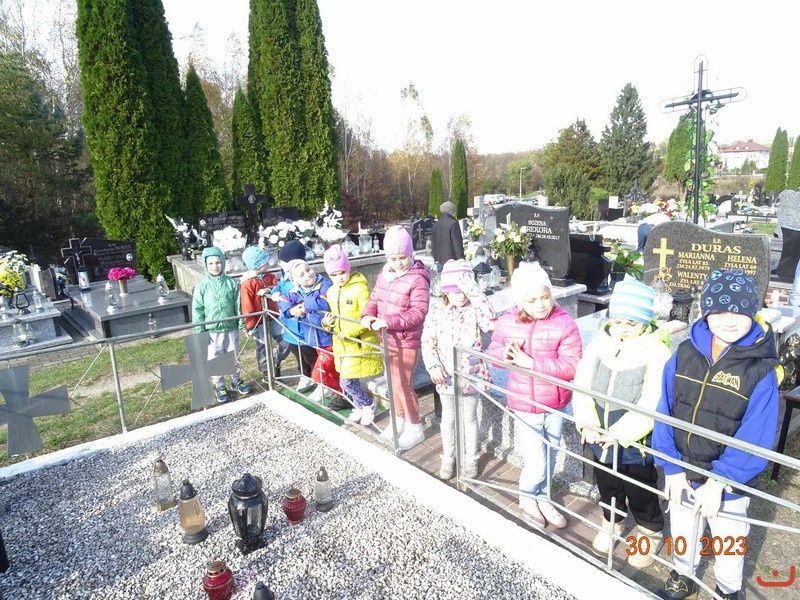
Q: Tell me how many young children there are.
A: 10